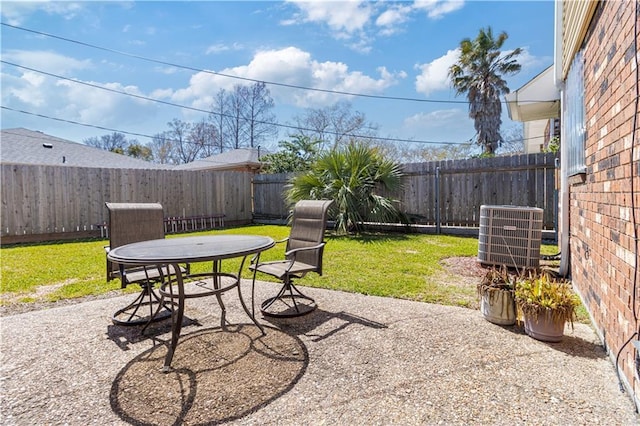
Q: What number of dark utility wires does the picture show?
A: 3